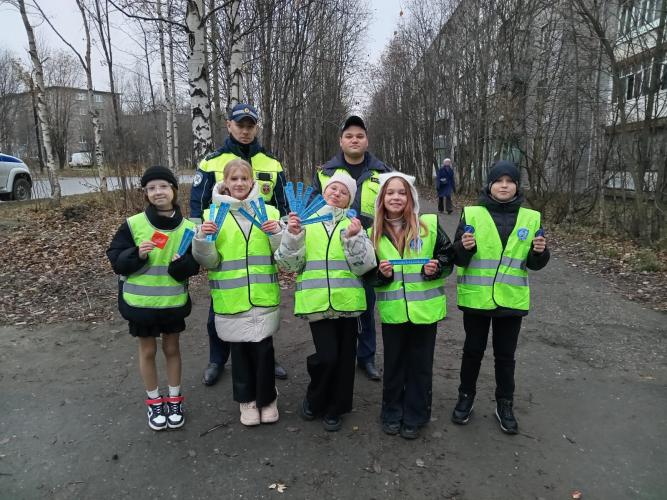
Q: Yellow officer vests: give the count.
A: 2